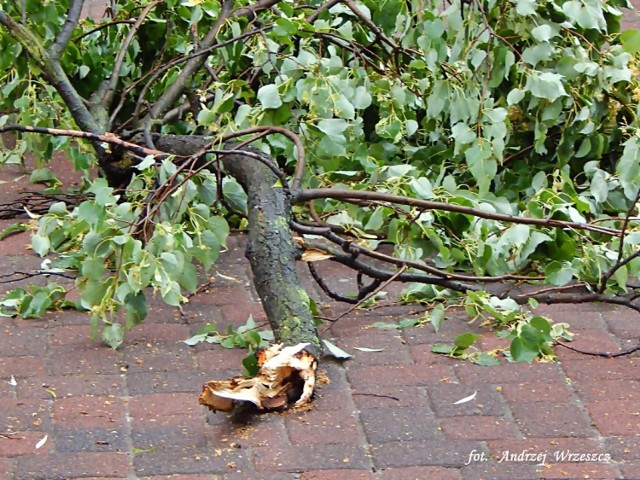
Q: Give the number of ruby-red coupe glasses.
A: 0